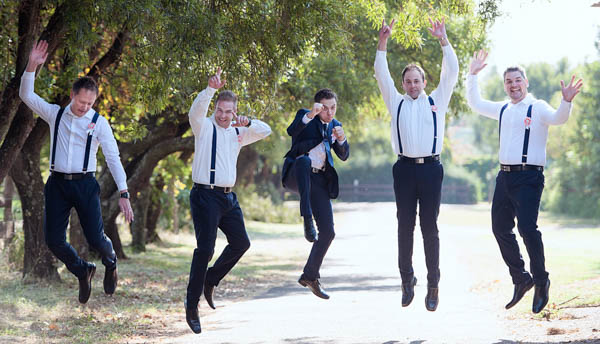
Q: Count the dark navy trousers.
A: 5